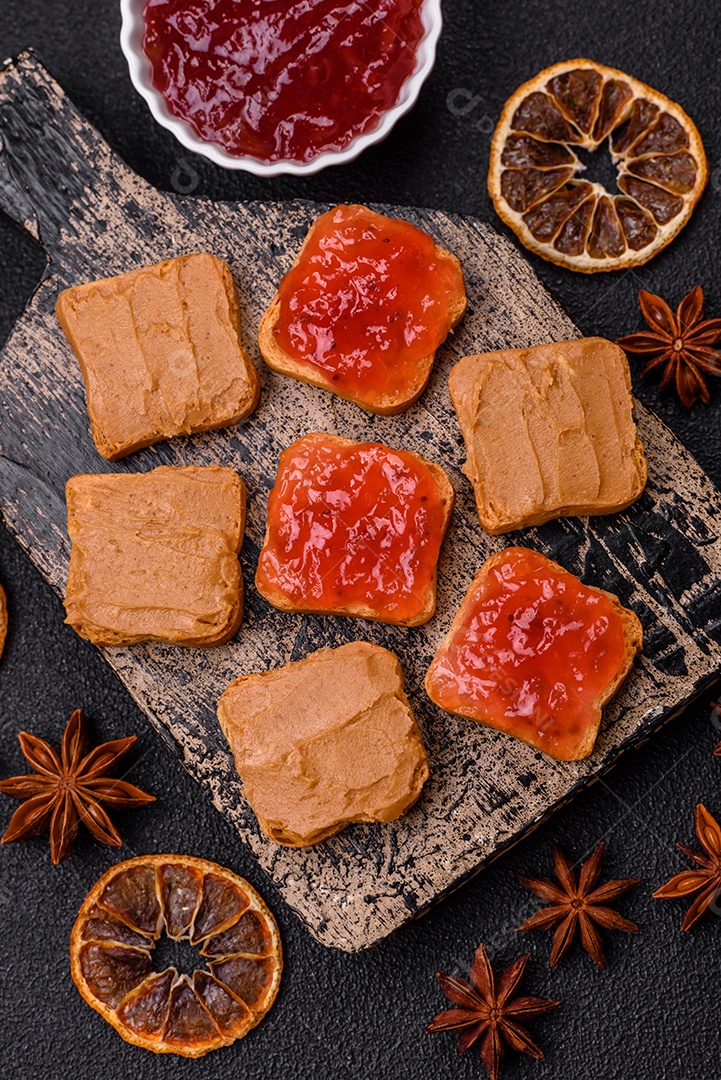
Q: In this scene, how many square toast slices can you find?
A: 7